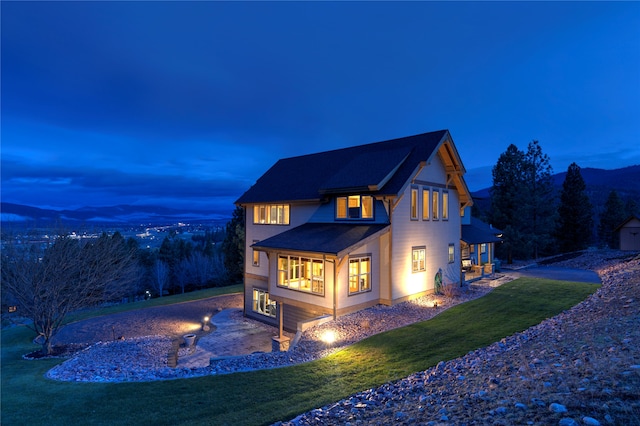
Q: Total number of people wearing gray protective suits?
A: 0